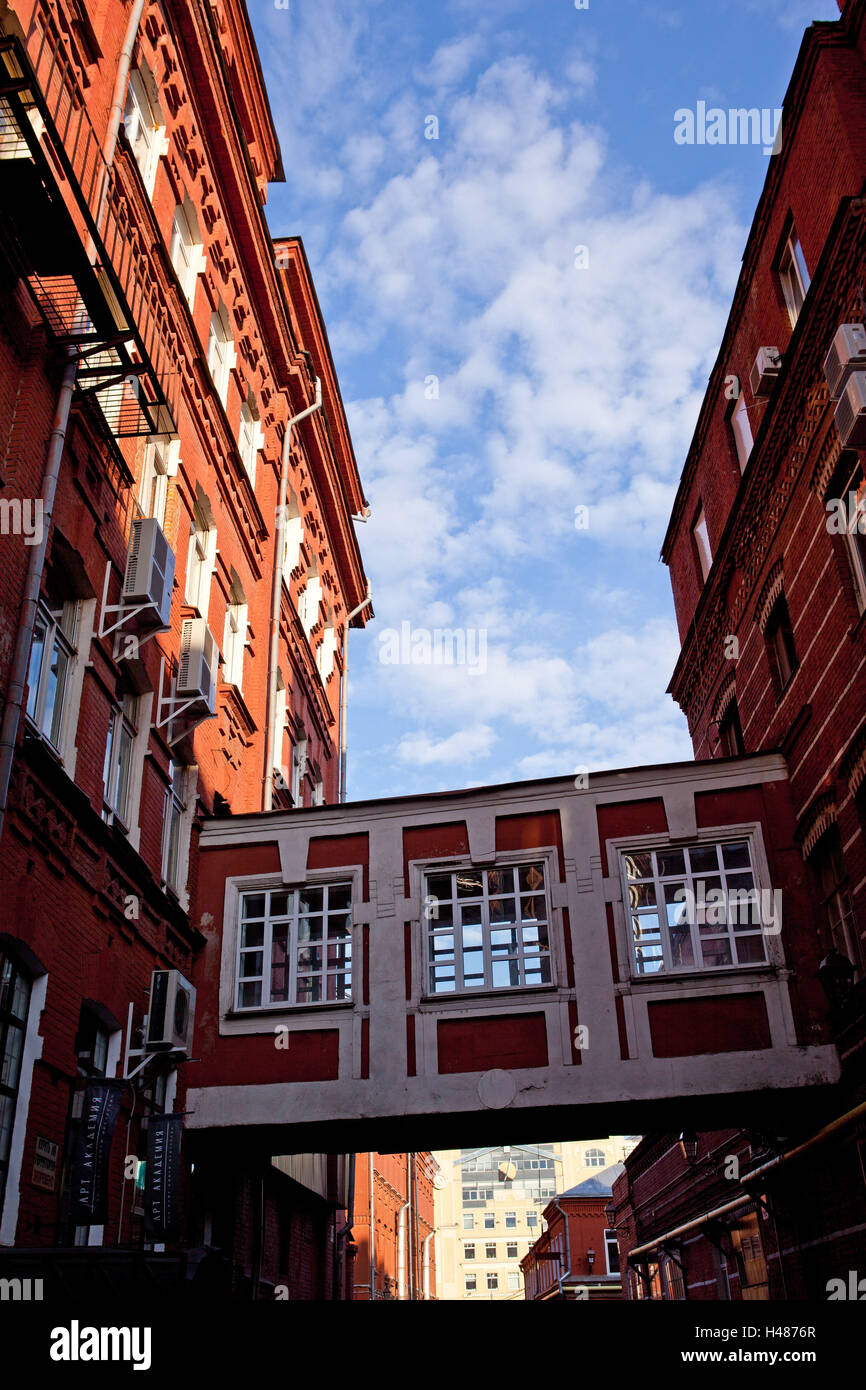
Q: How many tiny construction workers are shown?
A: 0